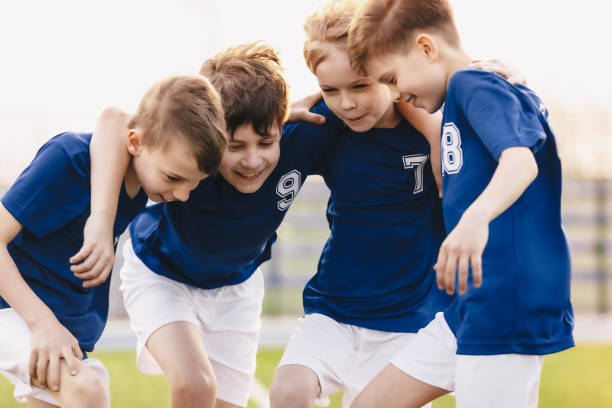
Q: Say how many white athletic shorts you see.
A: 4